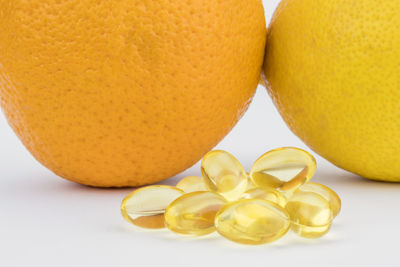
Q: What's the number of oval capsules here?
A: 9